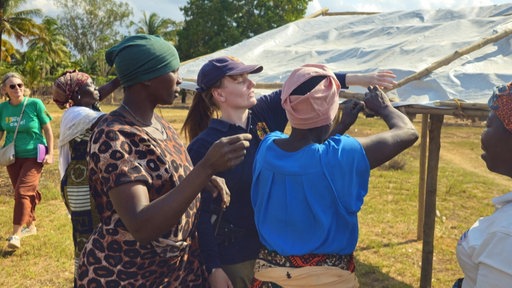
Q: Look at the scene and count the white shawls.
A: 1